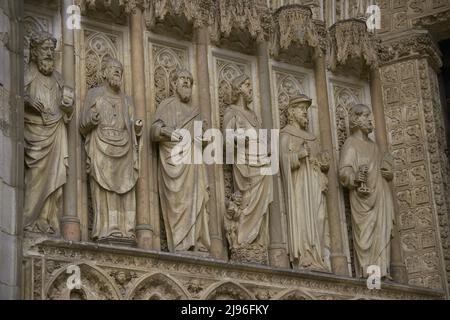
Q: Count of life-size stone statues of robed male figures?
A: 6